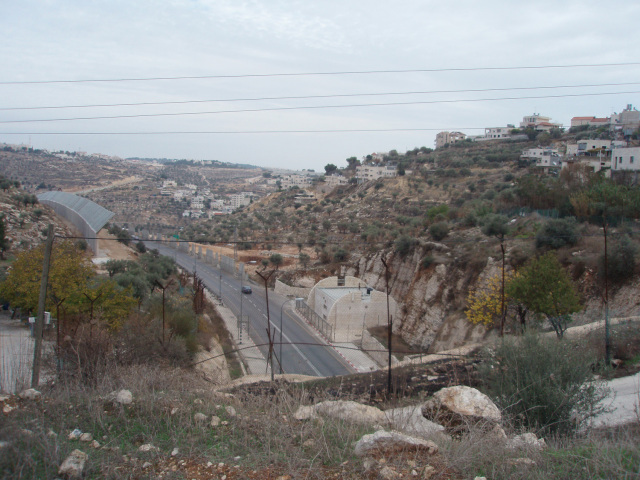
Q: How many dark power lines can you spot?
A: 4